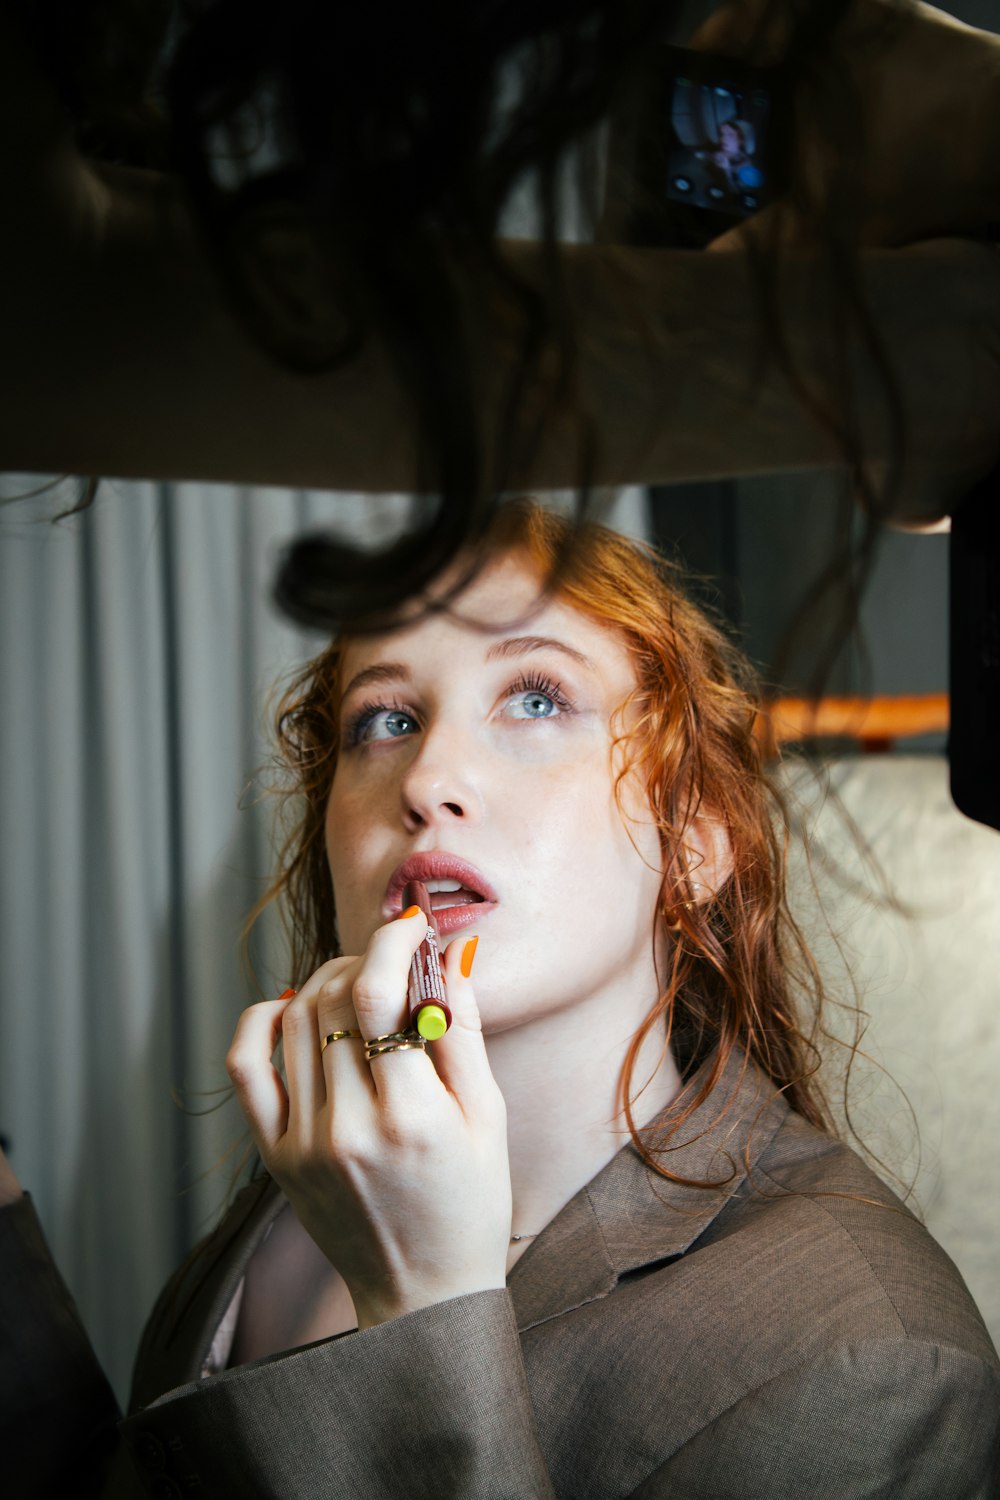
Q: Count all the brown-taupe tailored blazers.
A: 1